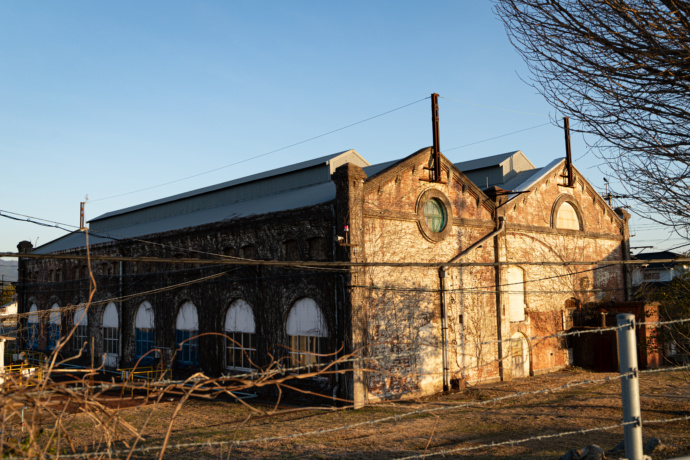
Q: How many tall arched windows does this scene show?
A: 8